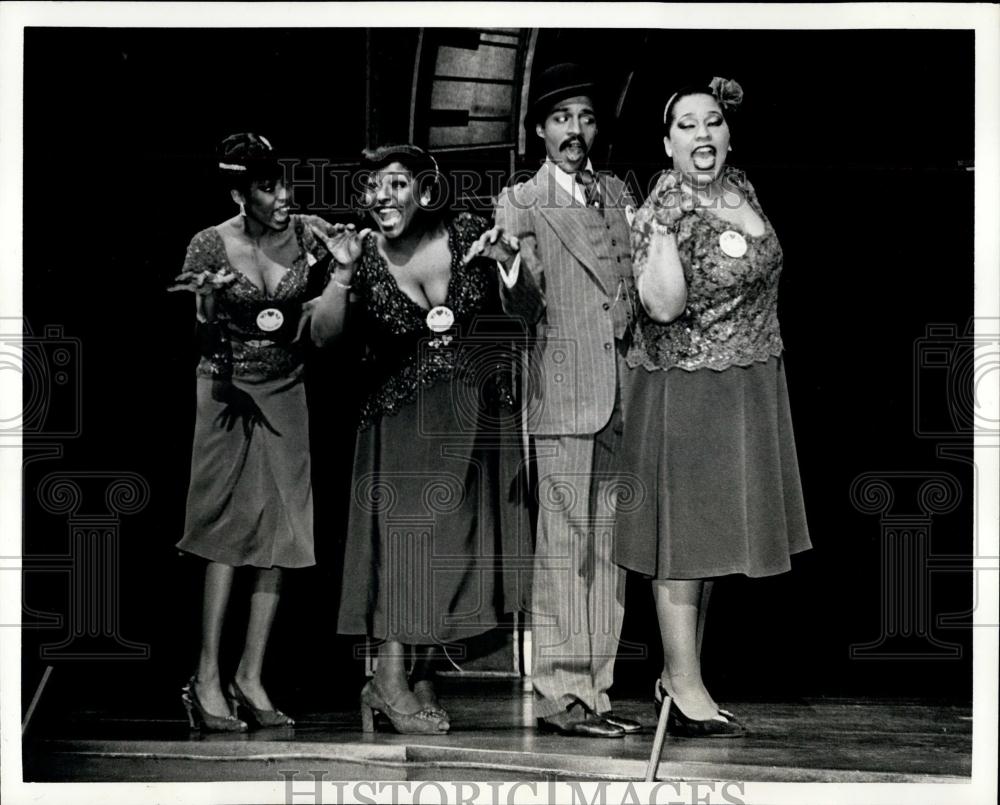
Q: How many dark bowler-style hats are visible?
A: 1